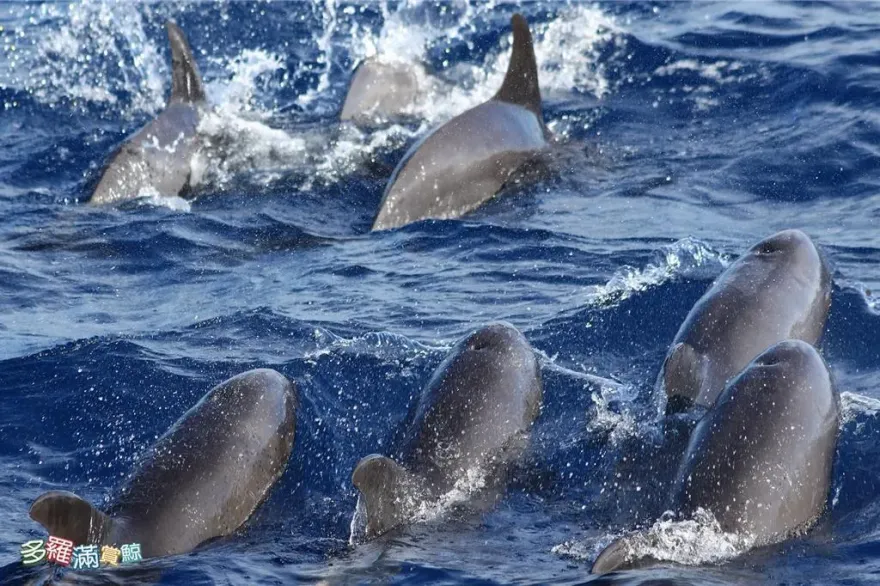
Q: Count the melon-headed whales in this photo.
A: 7